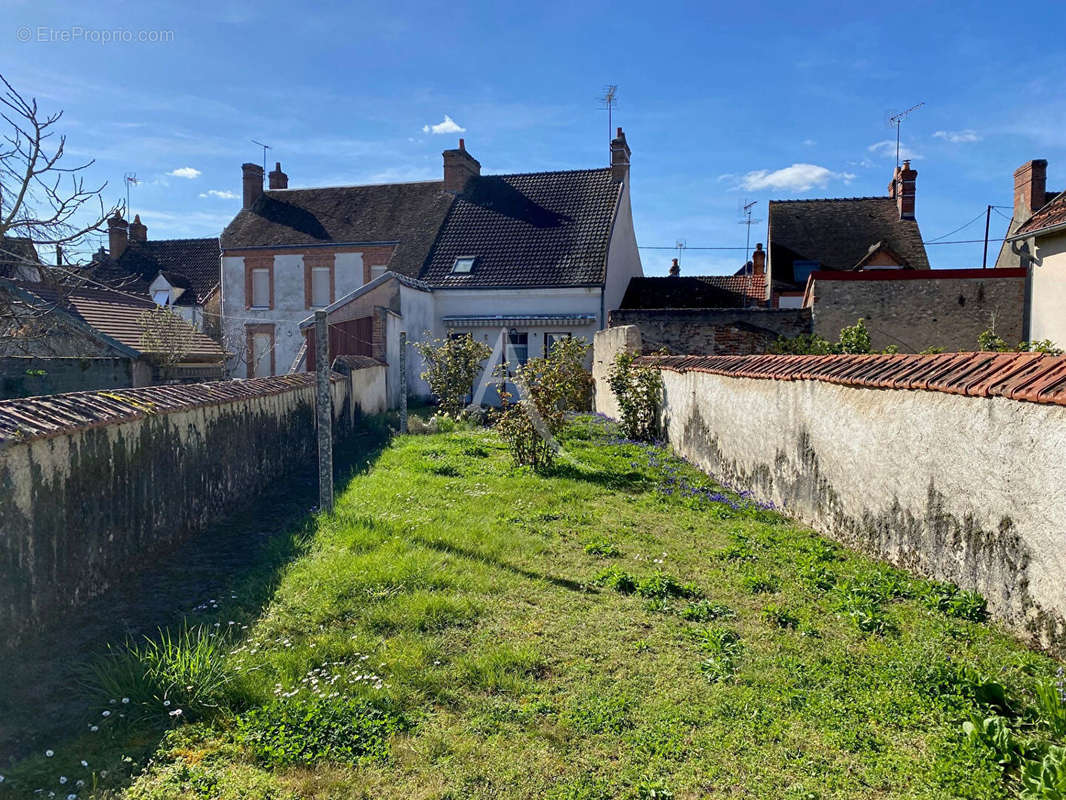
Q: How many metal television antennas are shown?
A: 6